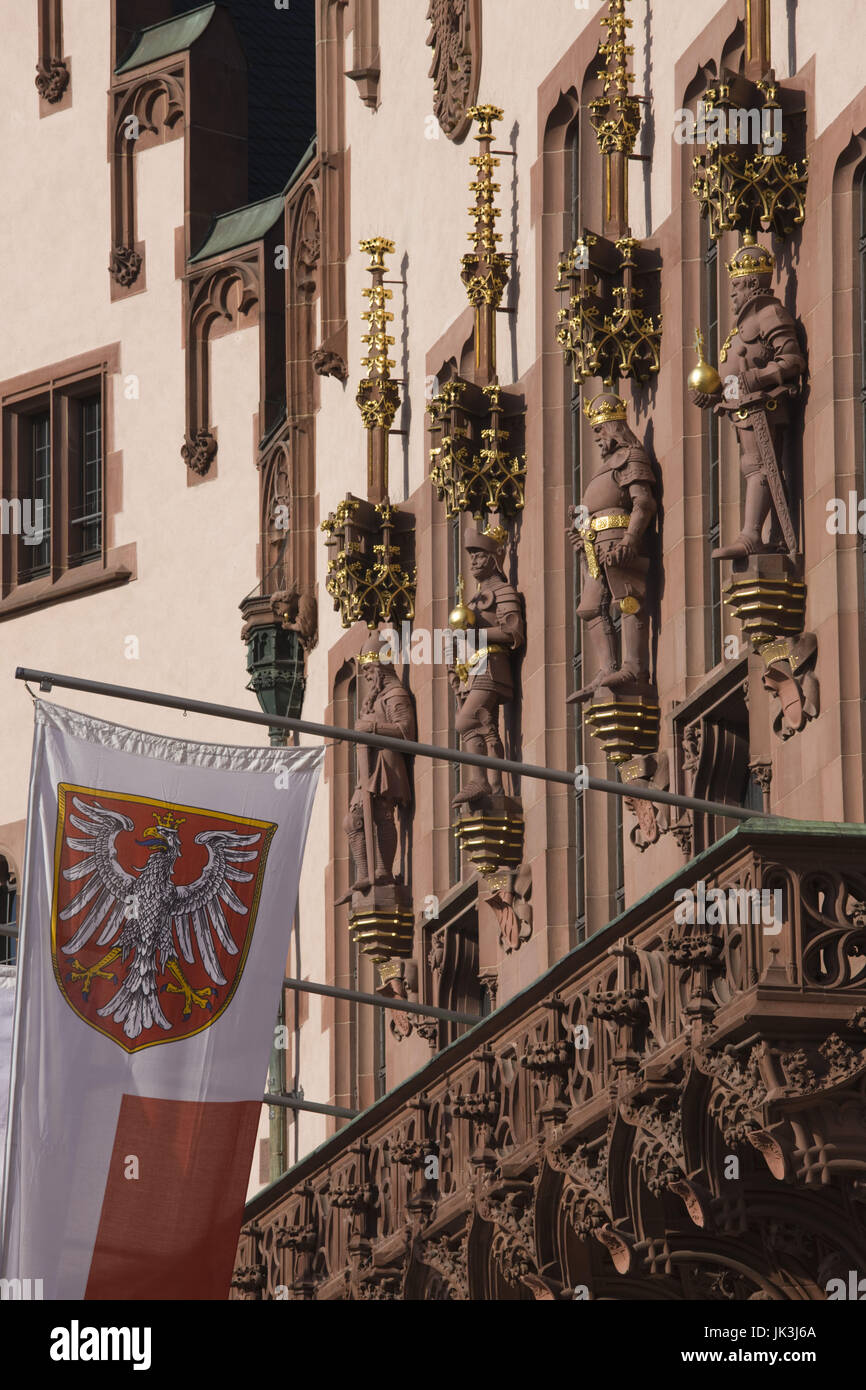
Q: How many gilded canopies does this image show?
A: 4